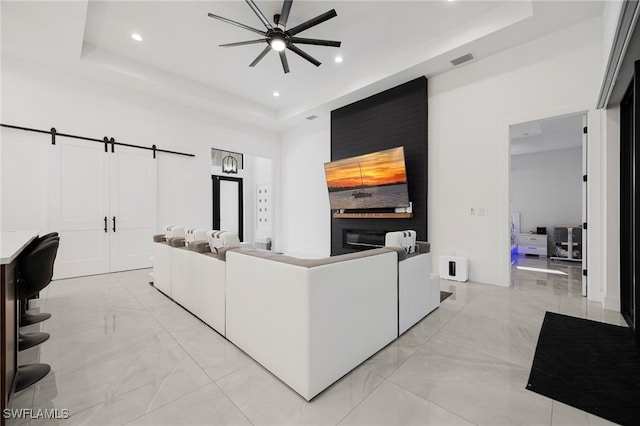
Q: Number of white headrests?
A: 4